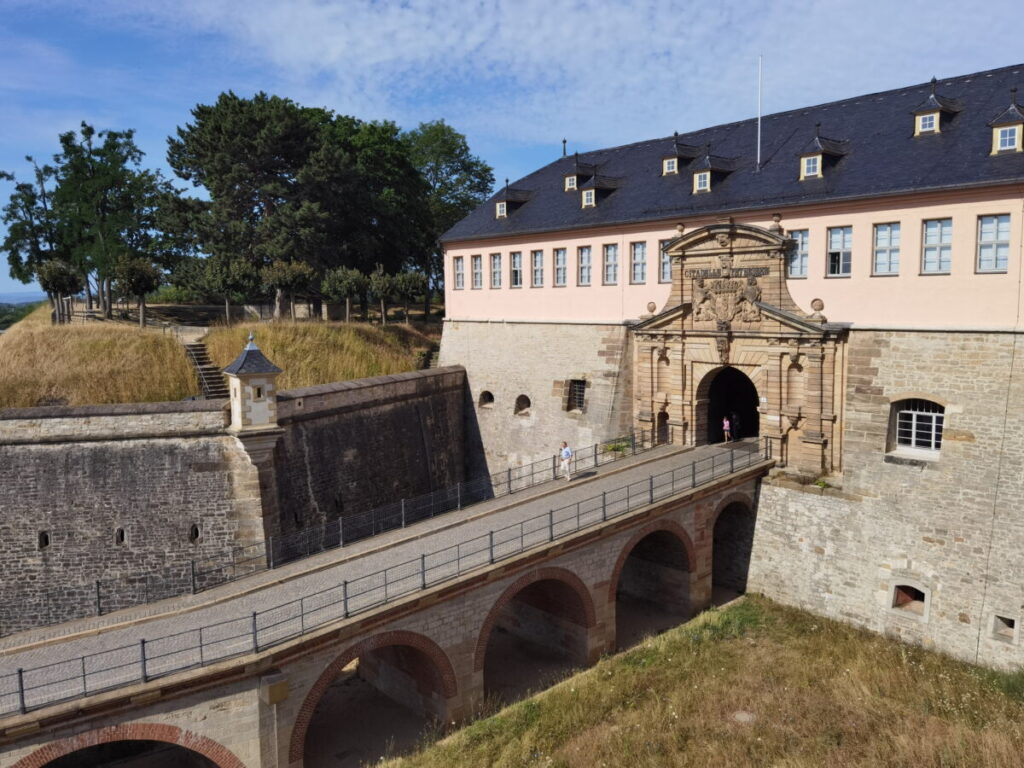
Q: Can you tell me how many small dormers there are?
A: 8